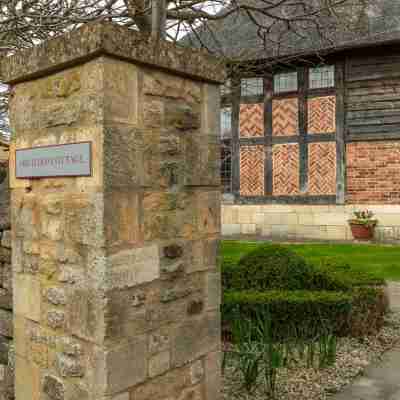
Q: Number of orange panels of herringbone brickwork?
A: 6